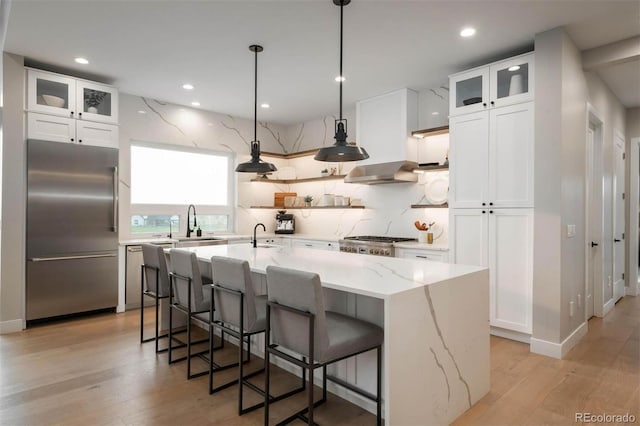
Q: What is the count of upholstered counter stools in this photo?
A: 4